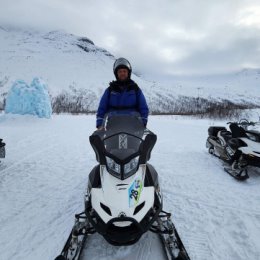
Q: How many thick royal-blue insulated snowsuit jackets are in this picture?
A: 1